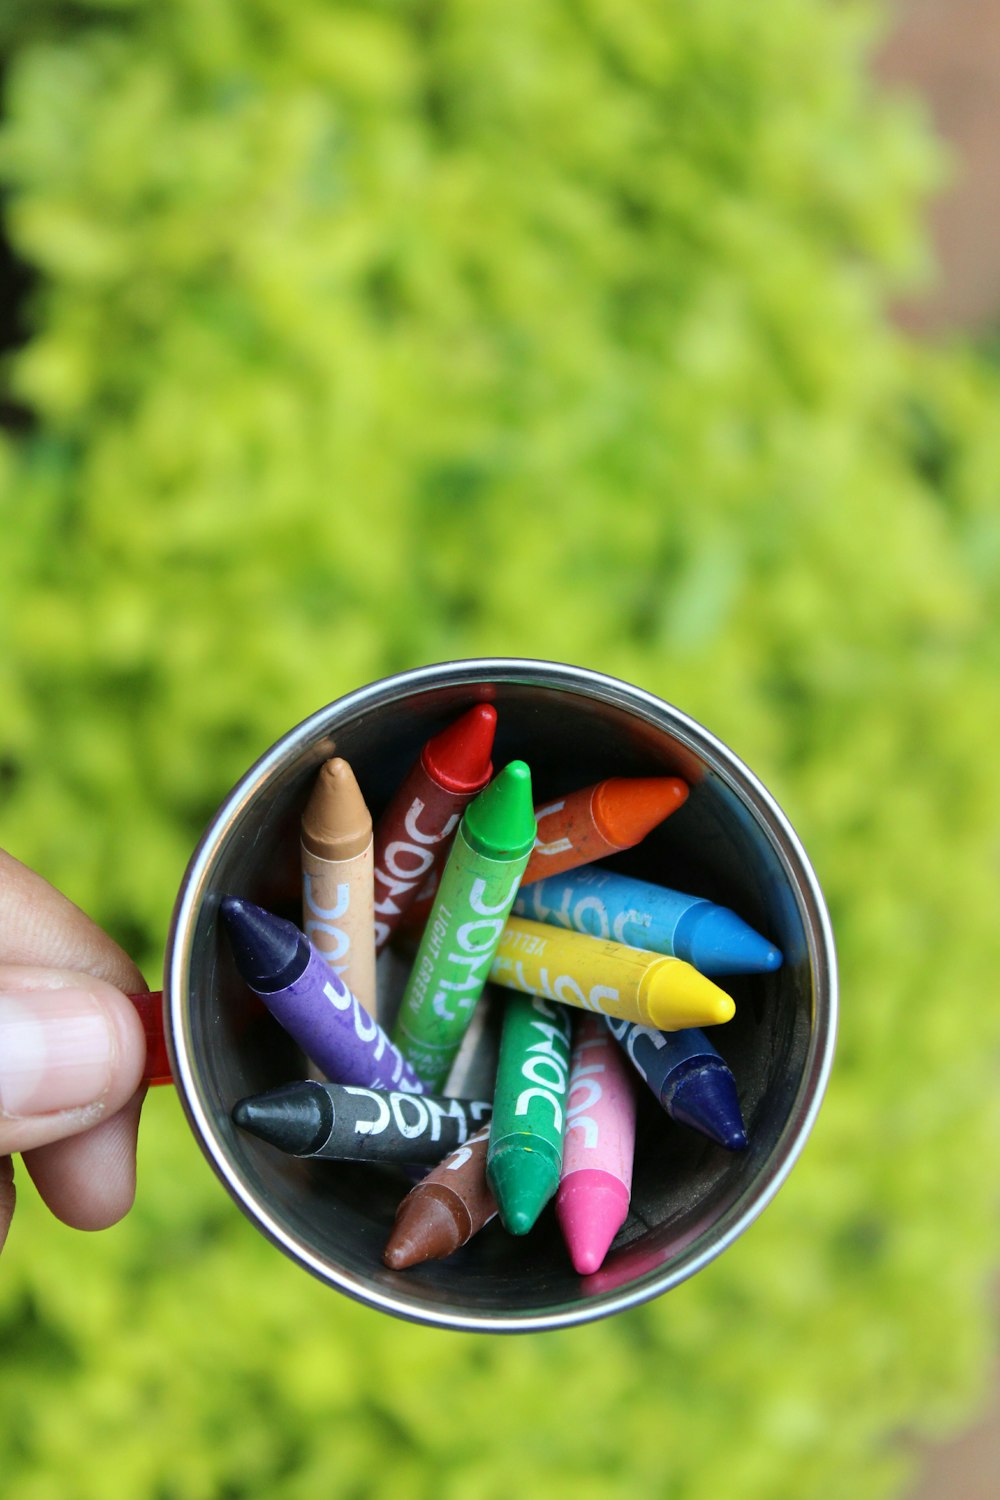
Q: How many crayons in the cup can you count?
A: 12